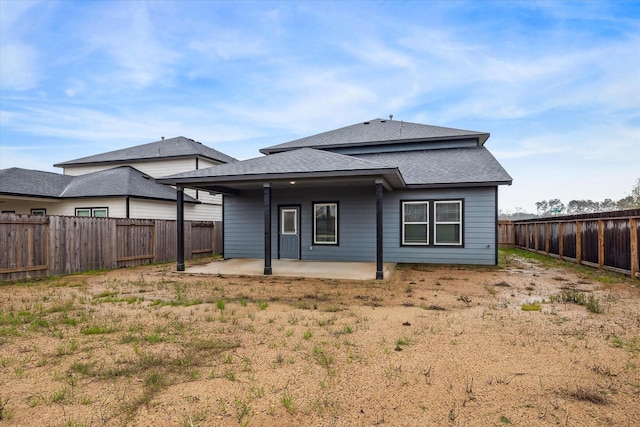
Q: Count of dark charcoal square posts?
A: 3